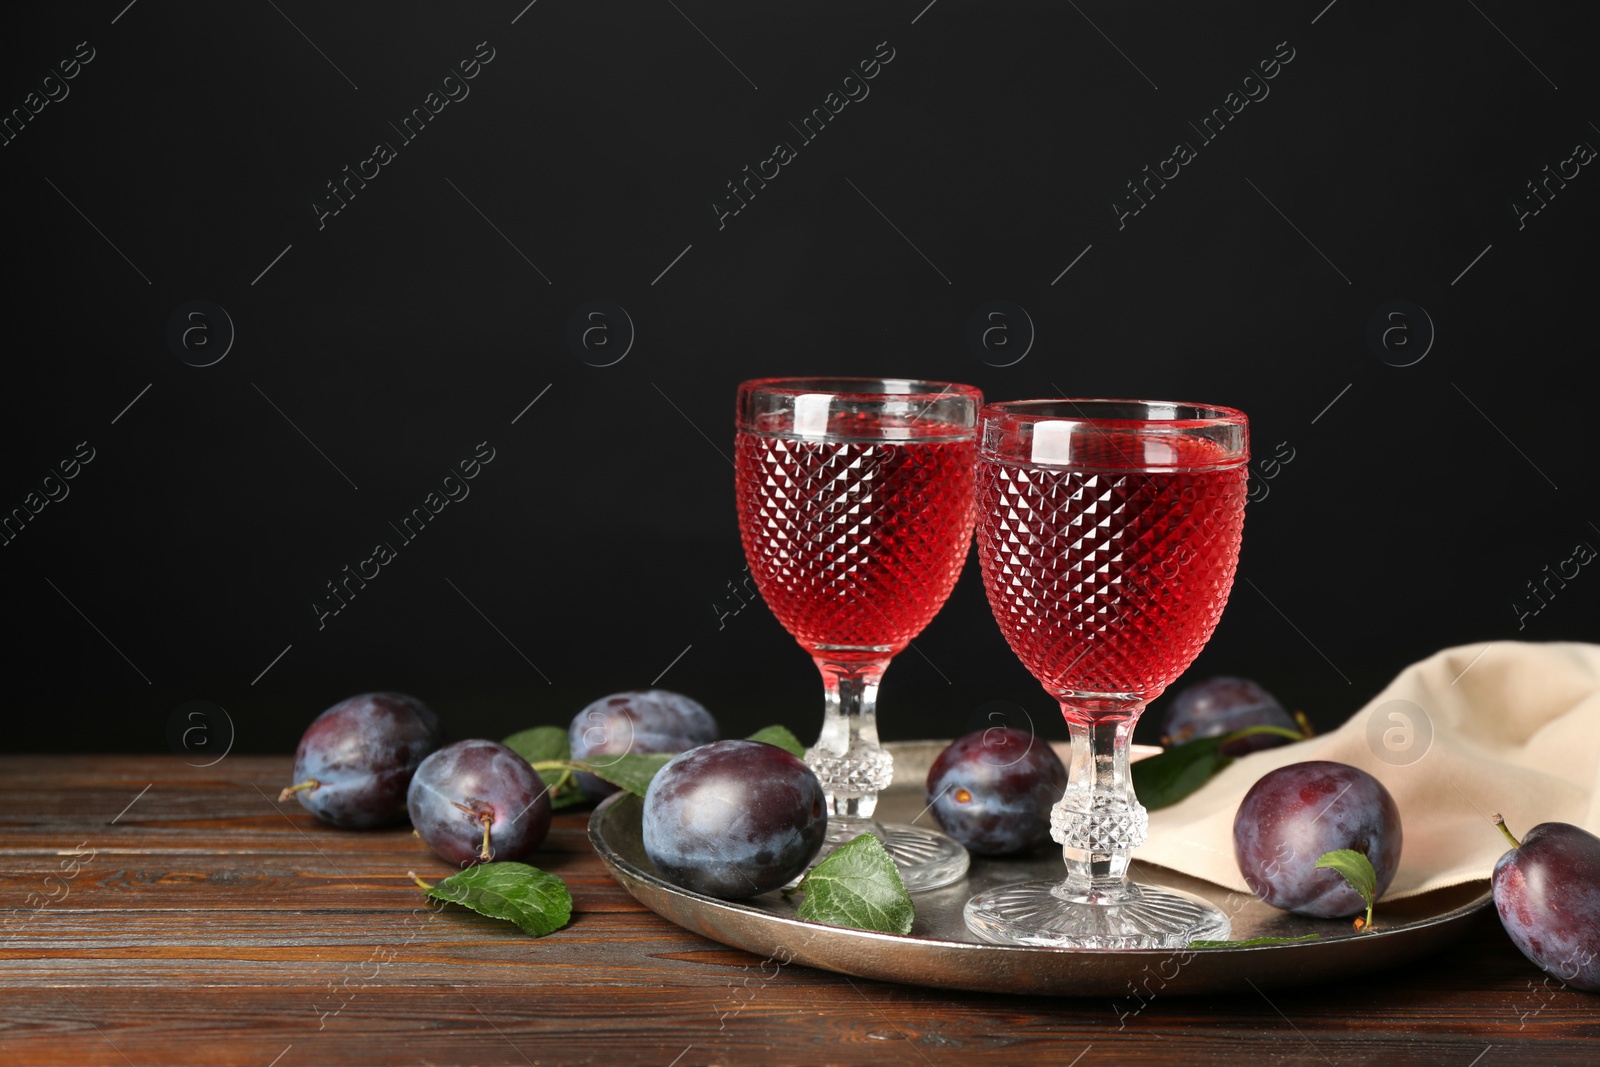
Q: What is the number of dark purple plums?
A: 8